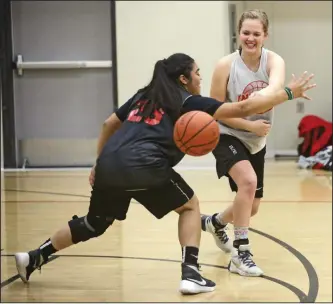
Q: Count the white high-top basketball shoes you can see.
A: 2